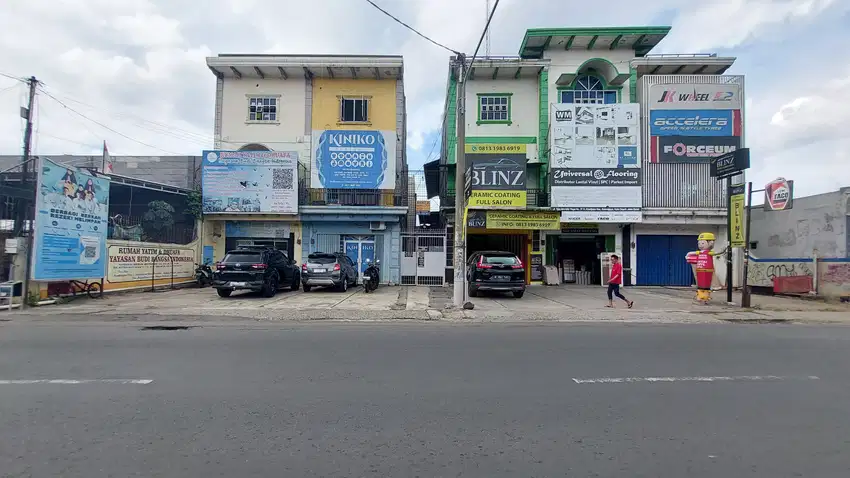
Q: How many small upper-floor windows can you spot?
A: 3